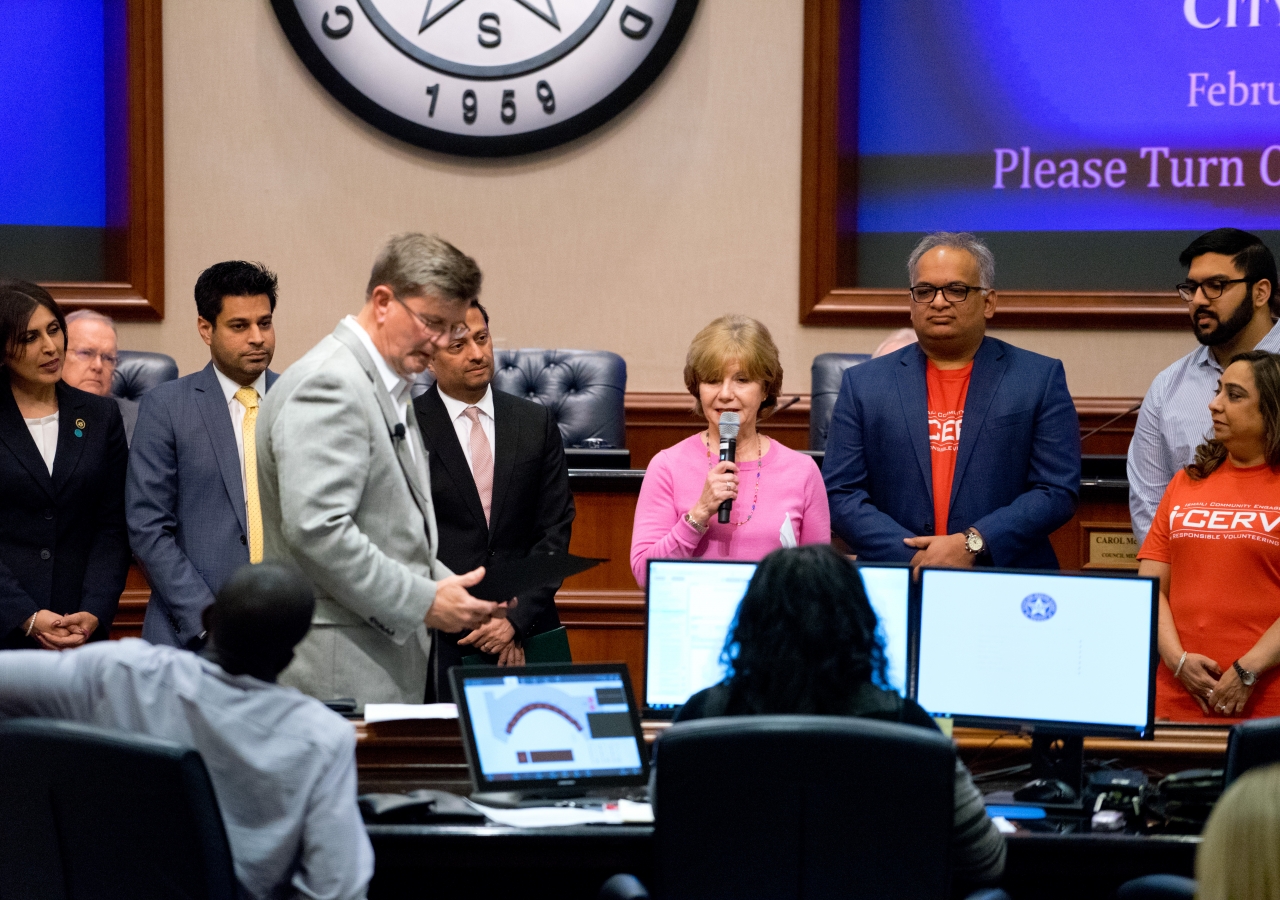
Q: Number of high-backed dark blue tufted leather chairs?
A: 3